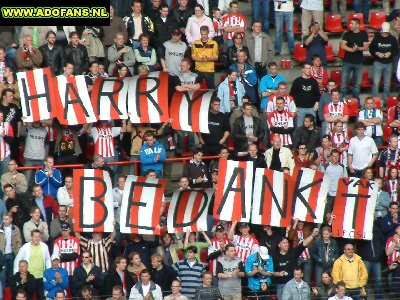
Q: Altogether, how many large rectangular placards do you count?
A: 12